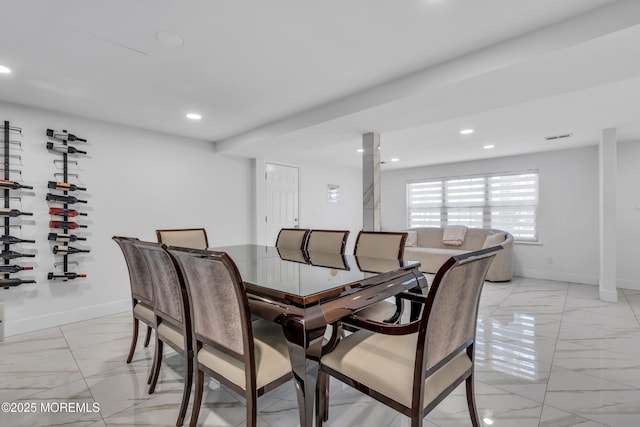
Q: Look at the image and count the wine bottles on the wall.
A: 15